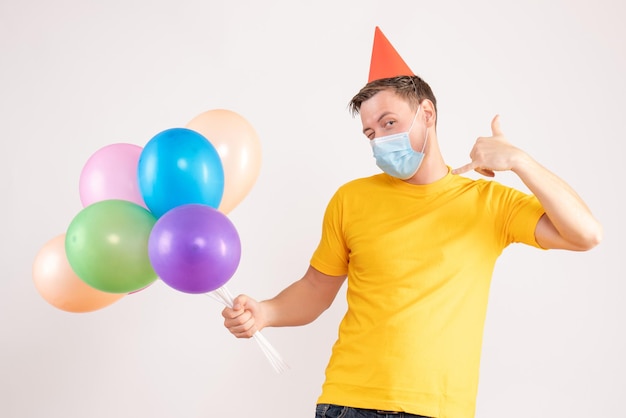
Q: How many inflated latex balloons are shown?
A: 6